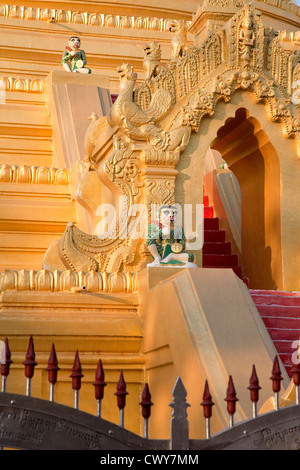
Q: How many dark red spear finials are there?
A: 12